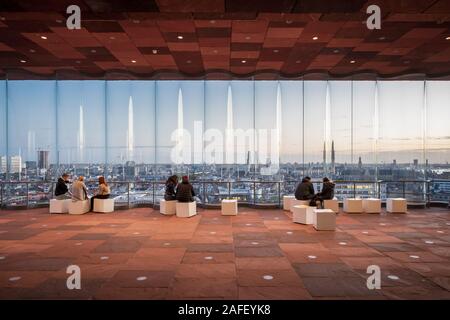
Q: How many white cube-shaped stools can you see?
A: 14